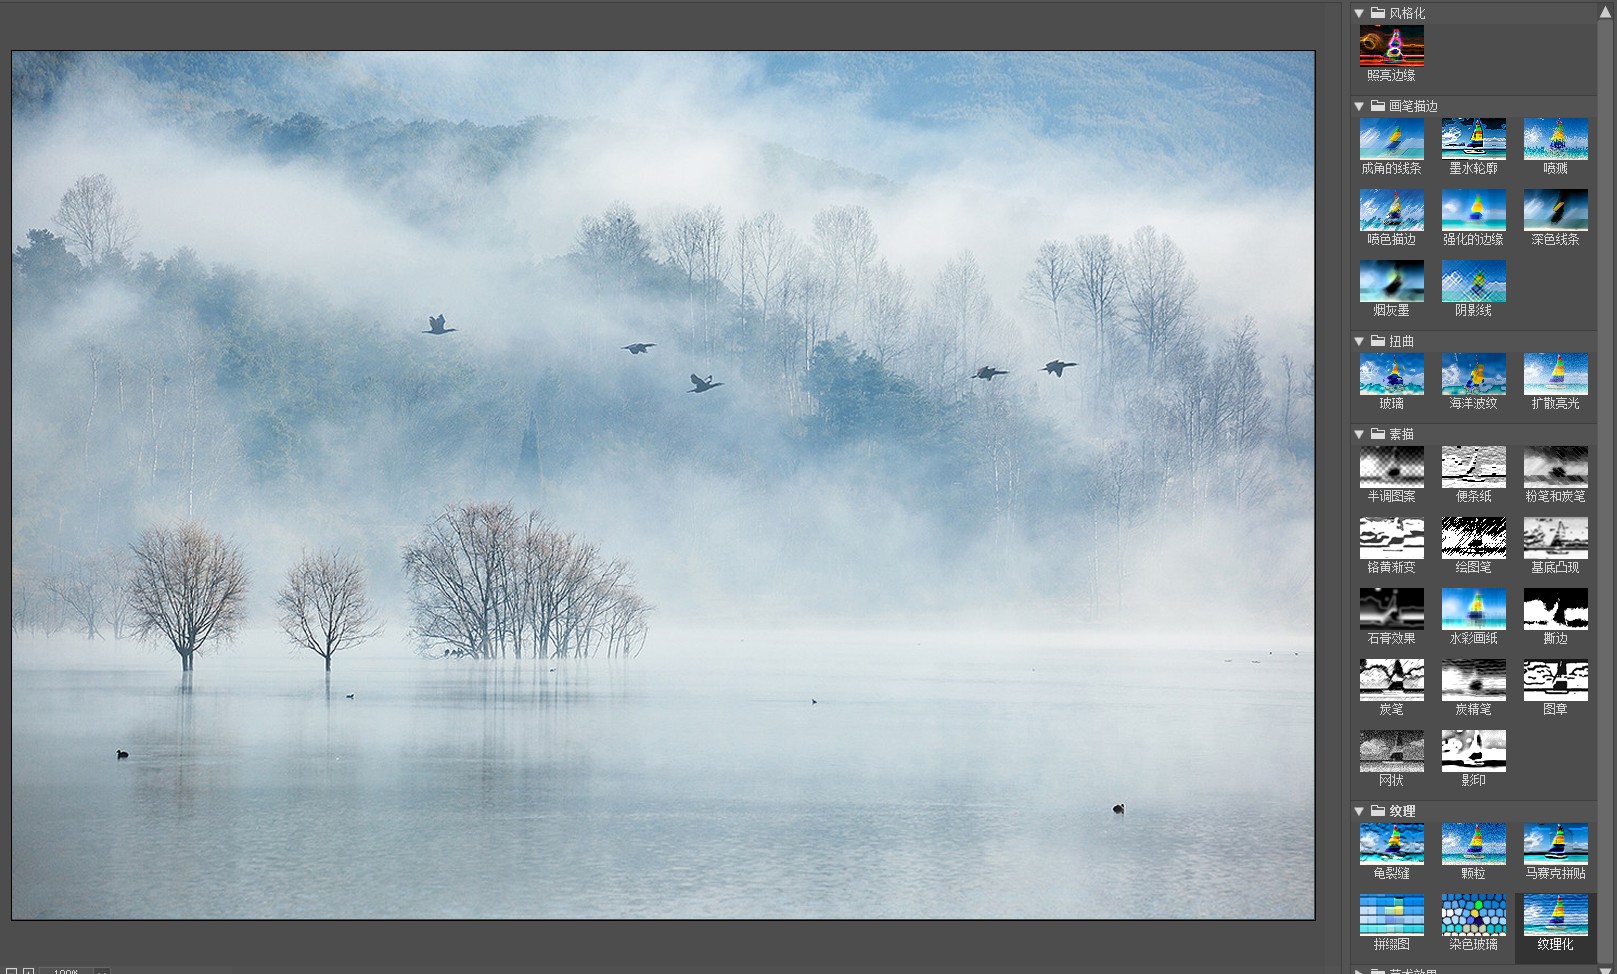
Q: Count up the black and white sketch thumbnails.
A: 13